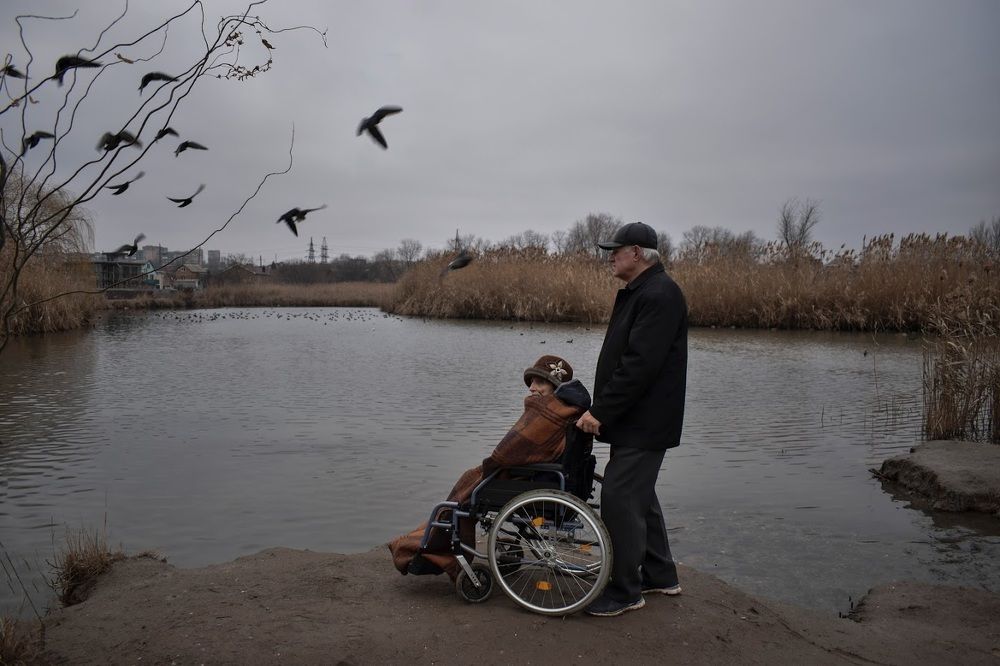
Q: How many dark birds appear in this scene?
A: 13